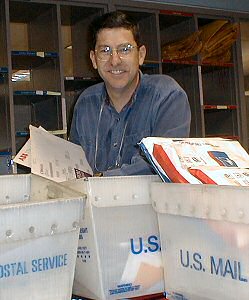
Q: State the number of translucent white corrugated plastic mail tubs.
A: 3